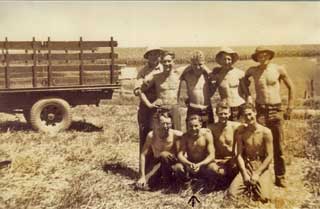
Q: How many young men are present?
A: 9